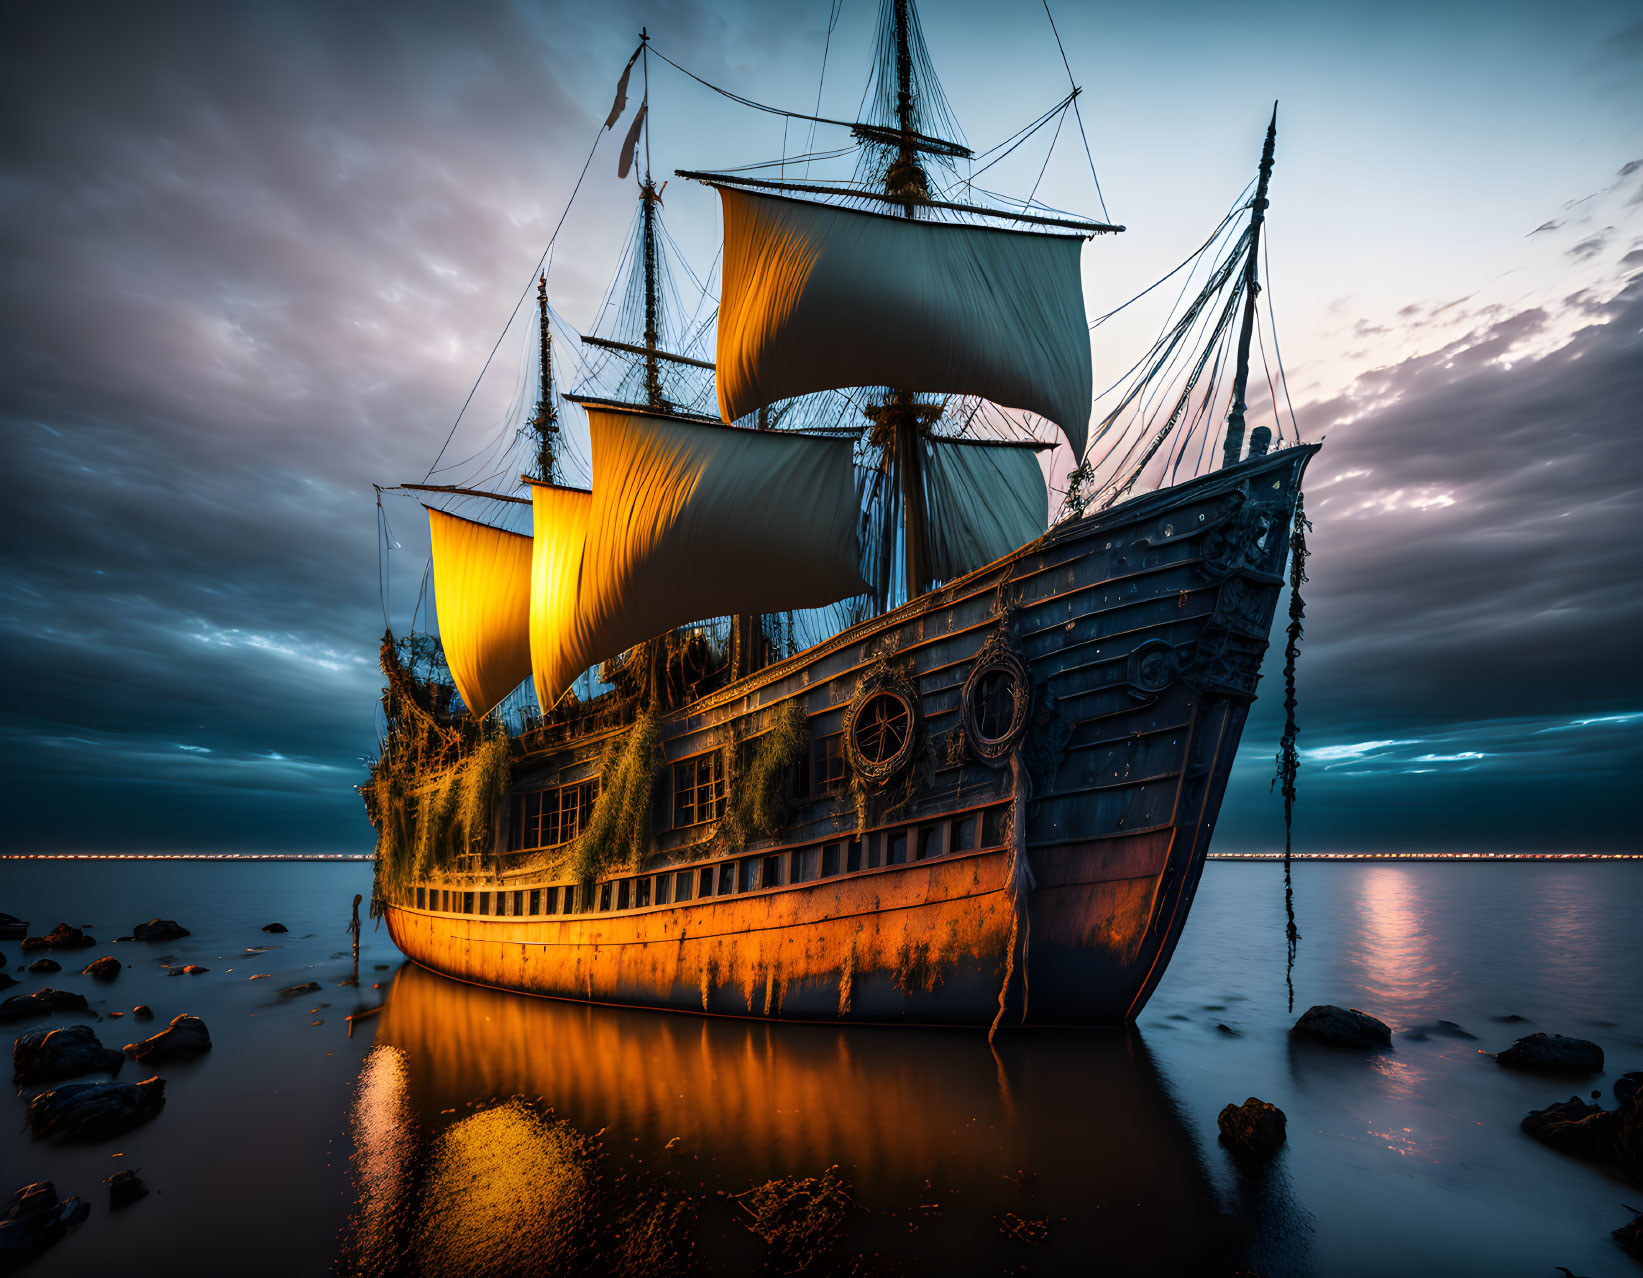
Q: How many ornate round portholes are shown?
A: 2